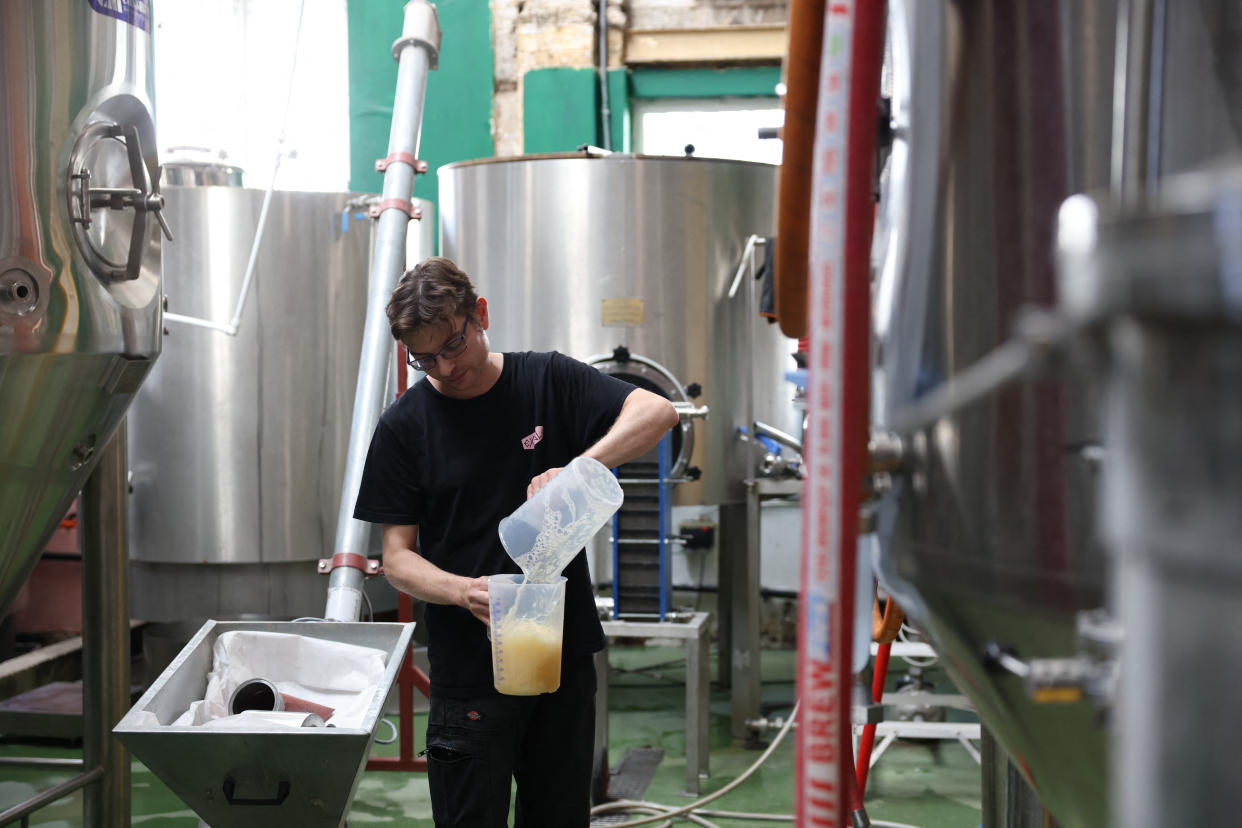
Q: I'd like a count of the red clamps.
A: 3